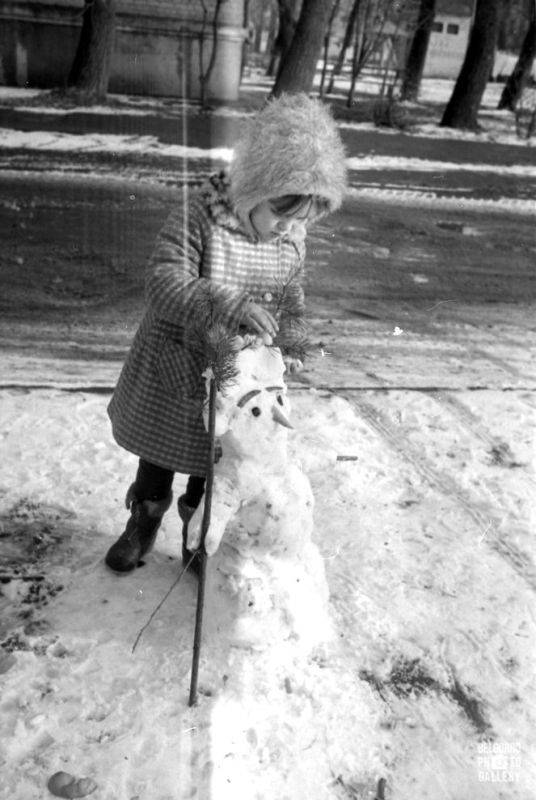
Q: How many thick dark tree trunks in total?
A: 5